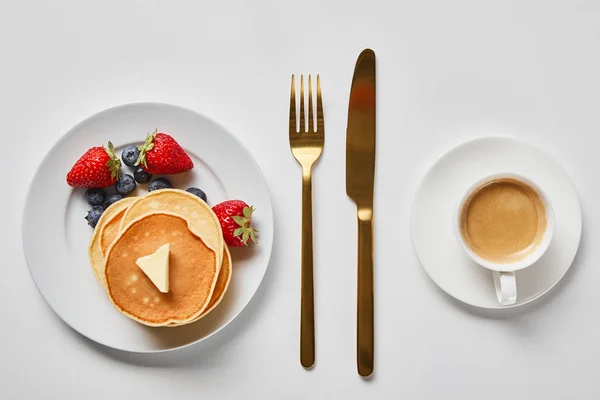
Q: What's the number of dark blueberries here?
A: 8